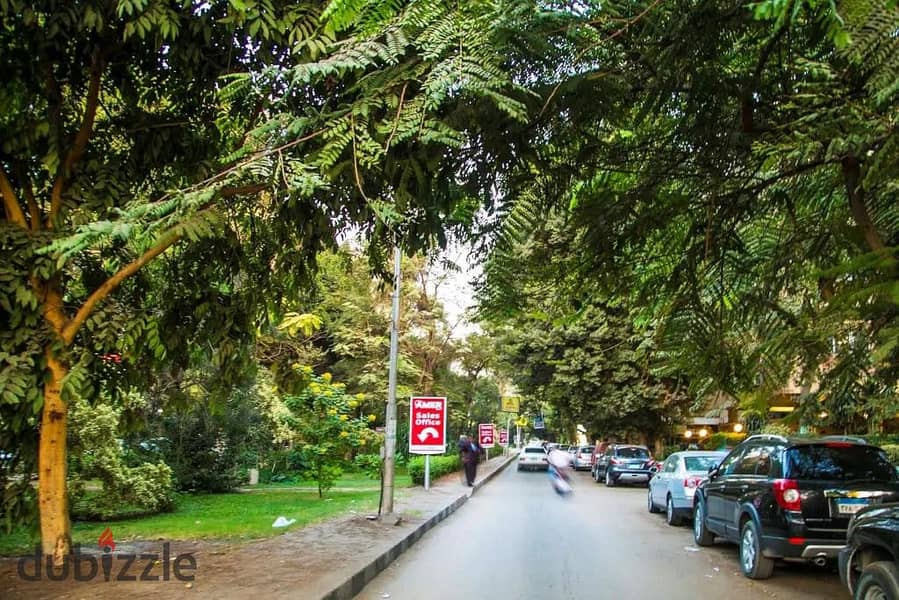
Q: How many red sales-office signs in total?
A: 3